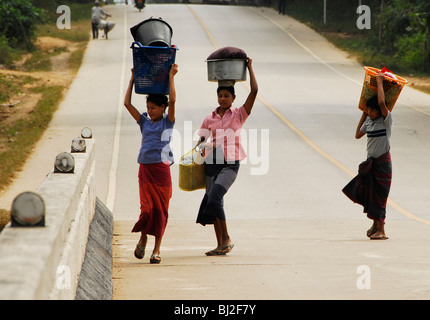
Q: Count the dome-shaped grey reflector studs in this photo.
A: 4